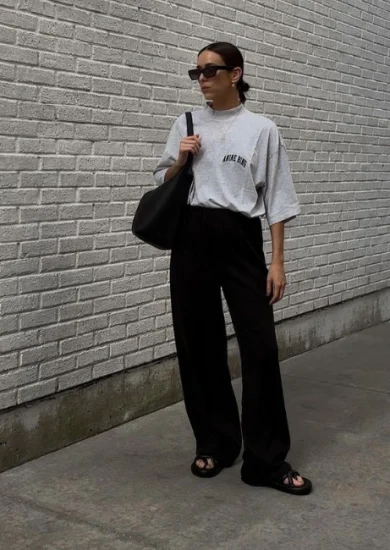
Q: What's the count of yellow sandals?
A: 0